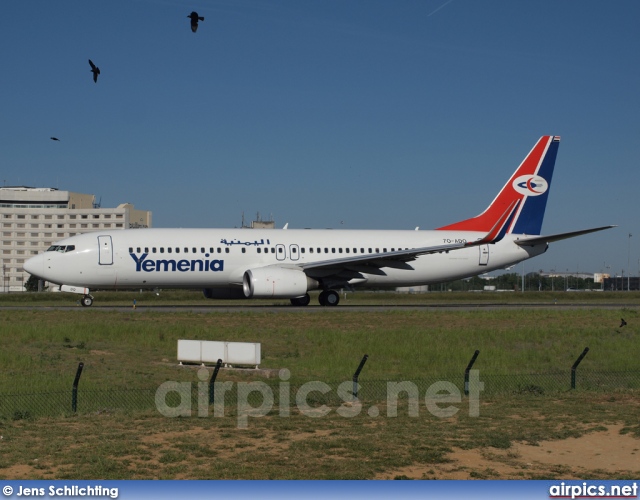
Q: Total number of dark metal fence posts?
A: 5